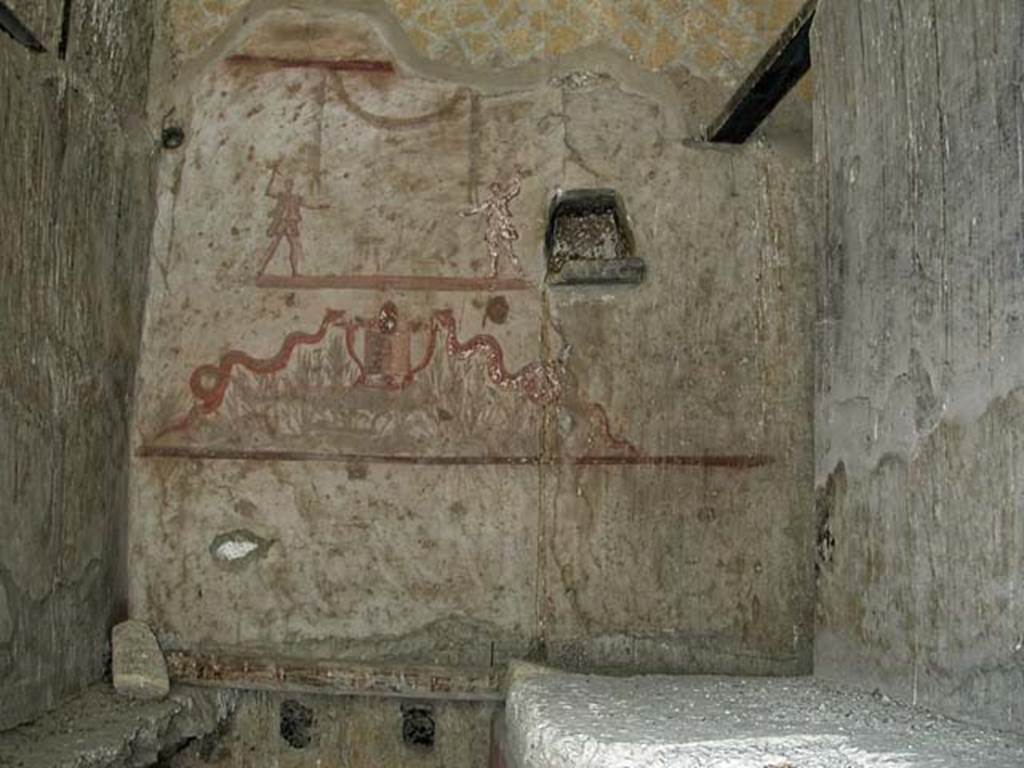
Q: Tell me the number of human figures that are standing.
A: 2